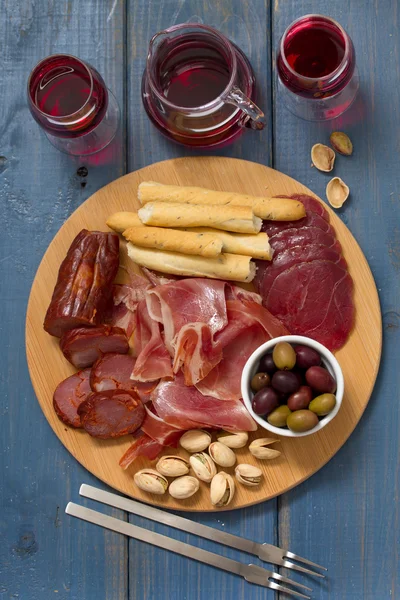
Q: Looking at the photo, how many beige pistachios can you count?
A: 10